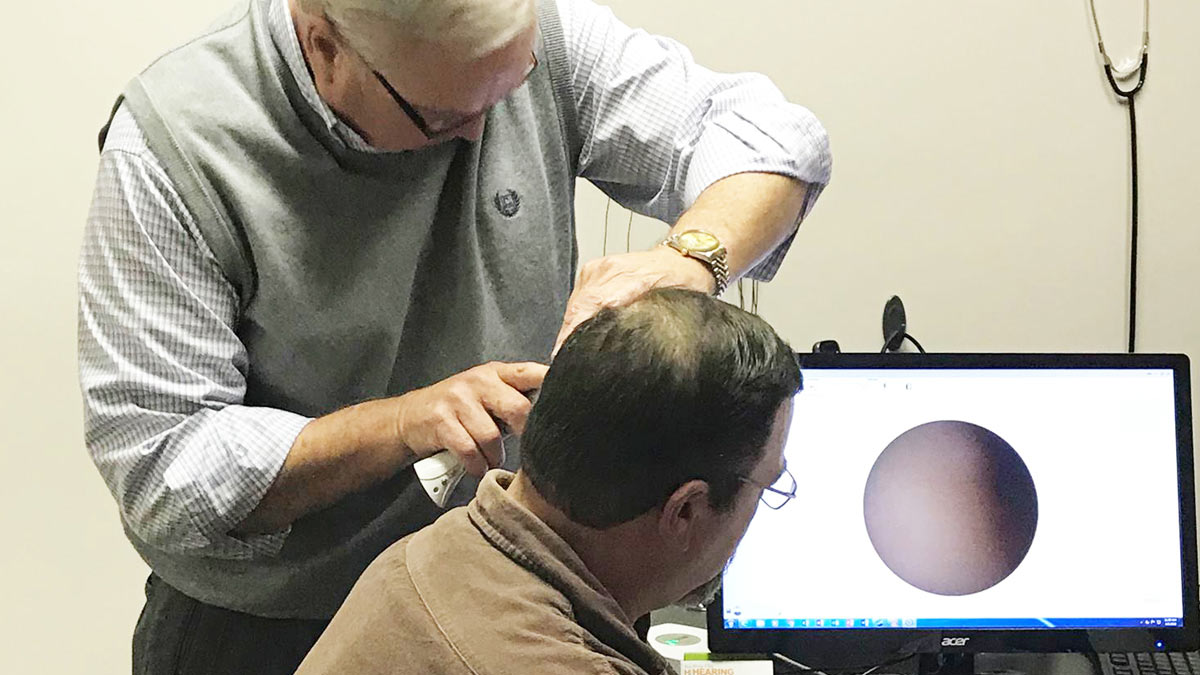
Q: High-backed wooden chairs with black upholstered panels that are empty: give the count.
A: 0